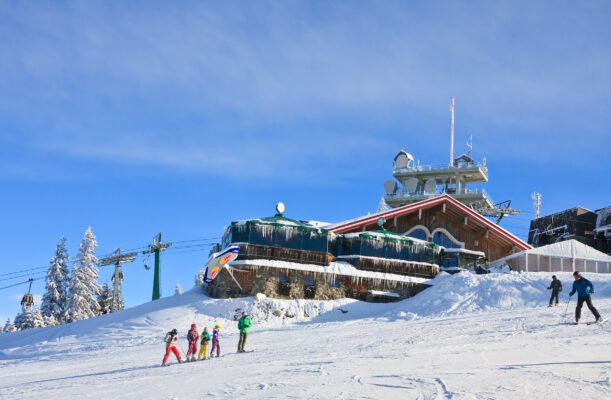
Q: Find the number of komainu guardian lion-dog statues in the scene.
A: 0